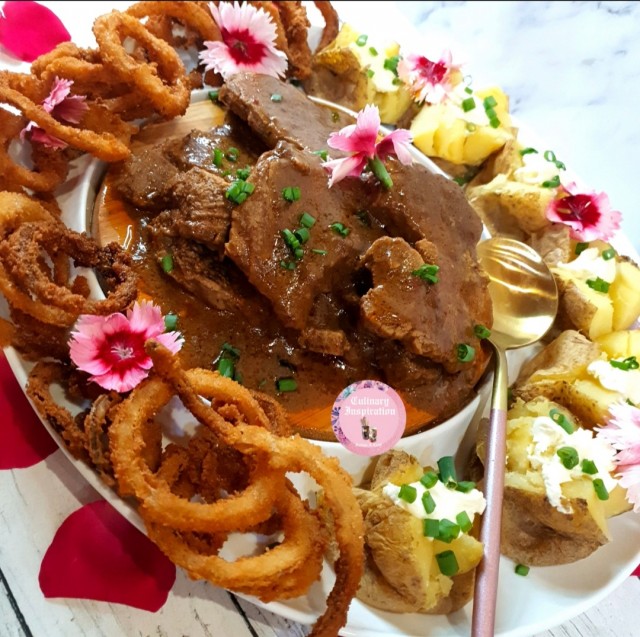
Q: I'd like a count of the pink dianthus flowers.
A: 7